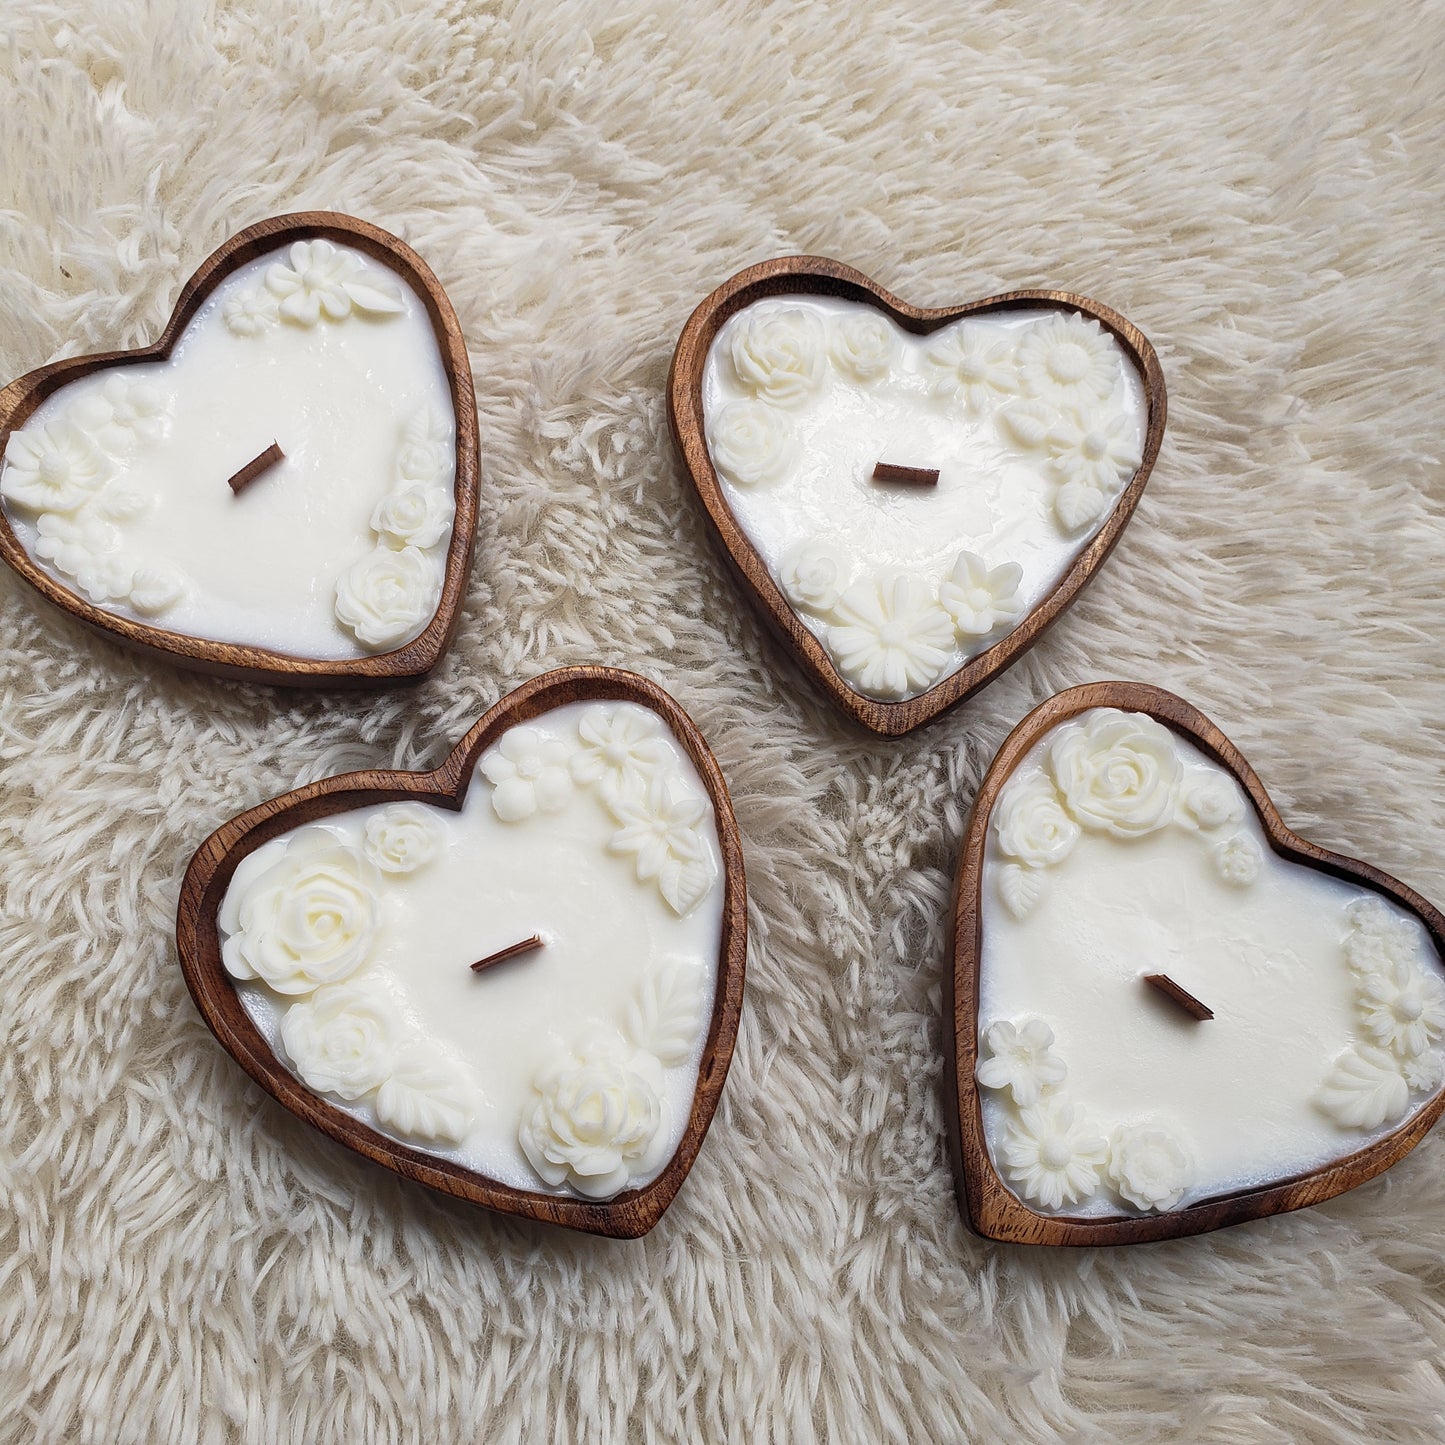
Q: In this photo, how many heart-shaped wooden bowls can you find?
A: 4